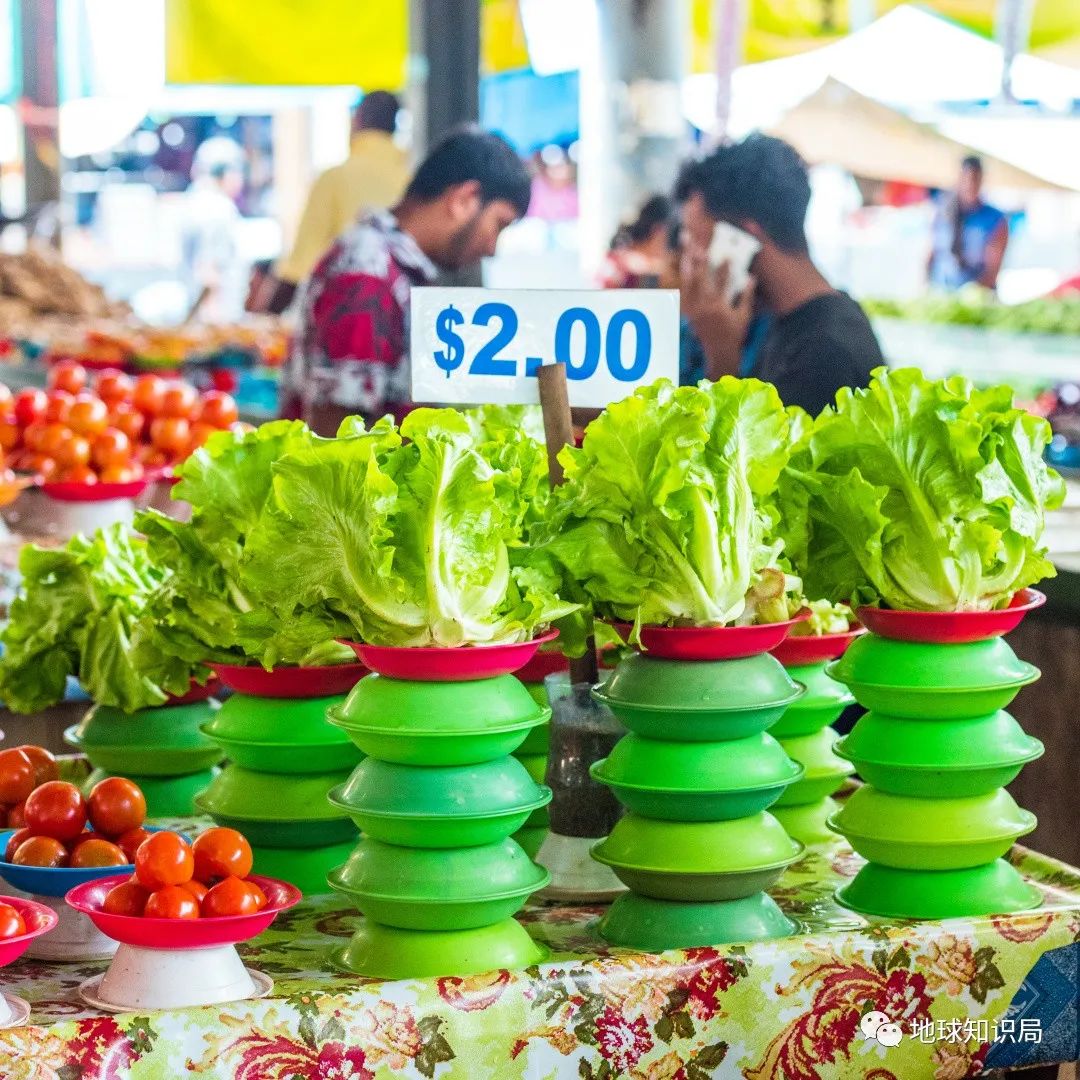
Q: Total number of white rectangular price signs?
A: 1